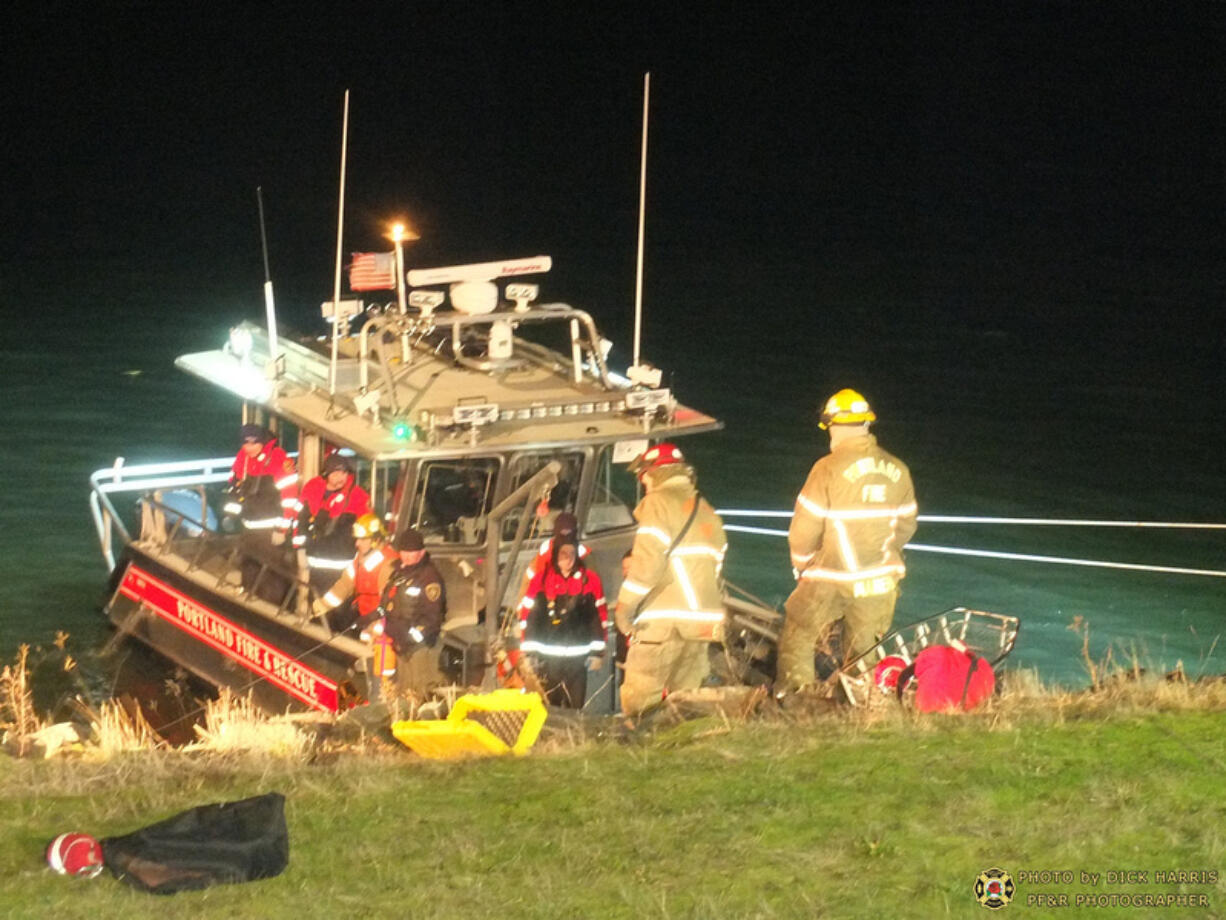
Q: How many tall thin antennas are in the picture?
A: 3